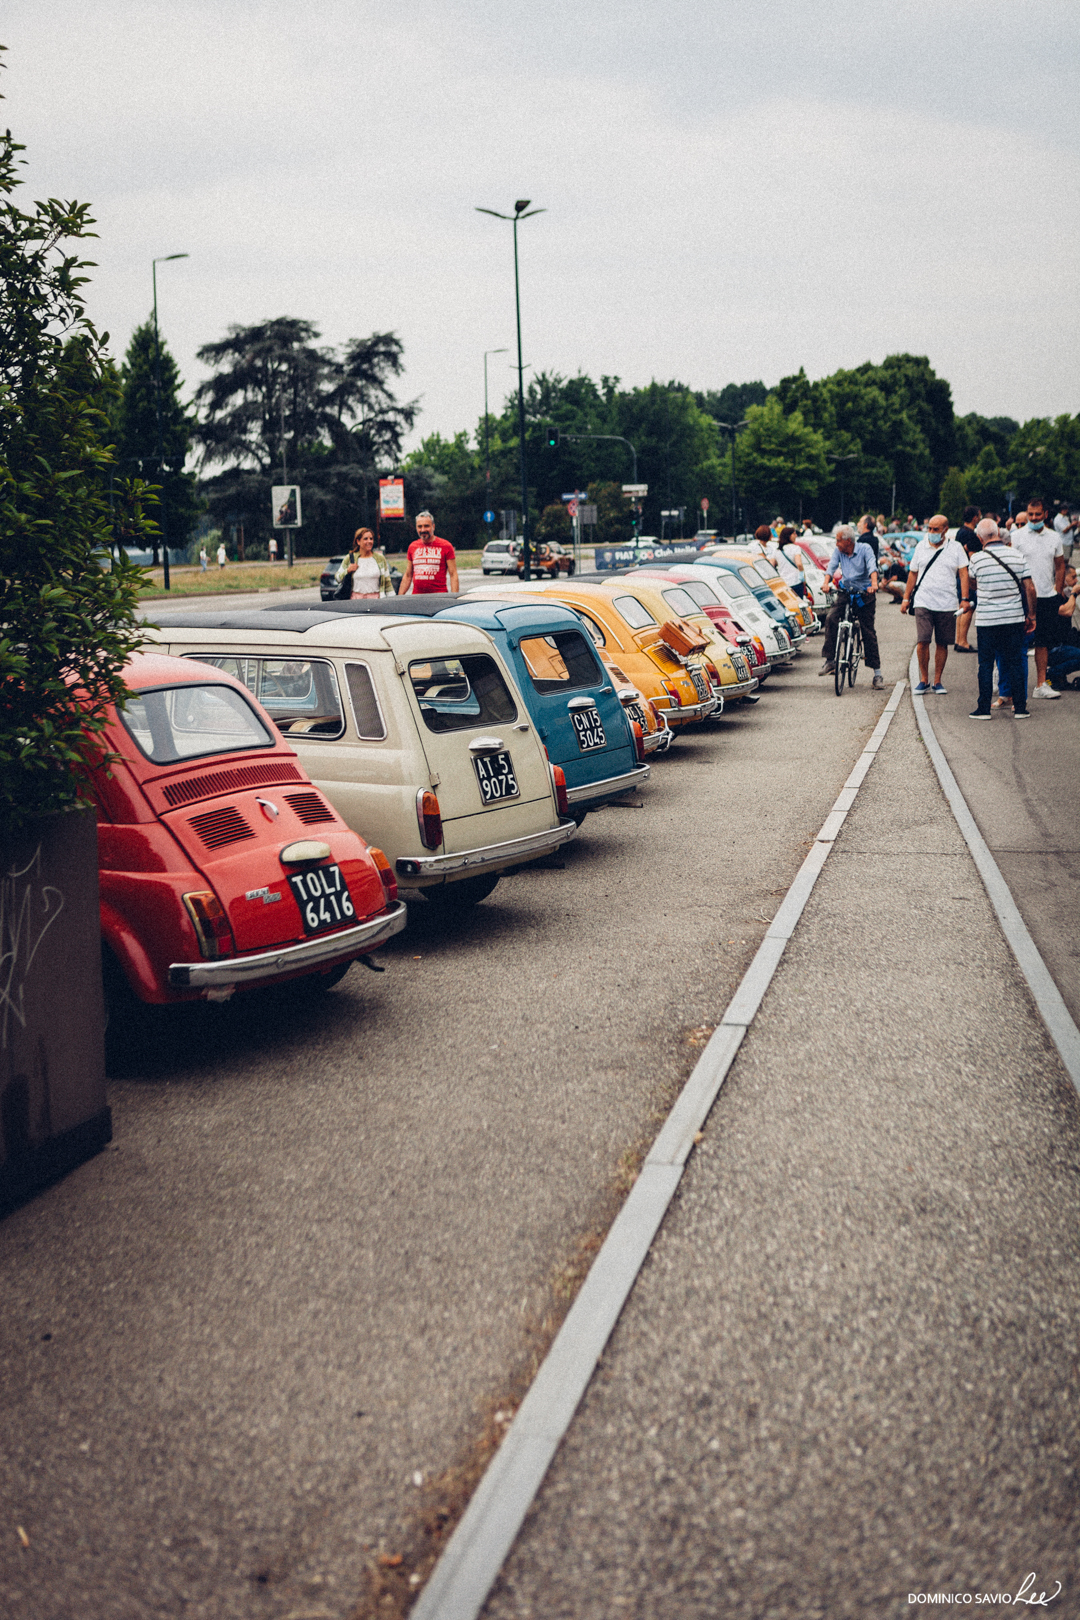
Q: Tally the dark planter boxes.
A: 1